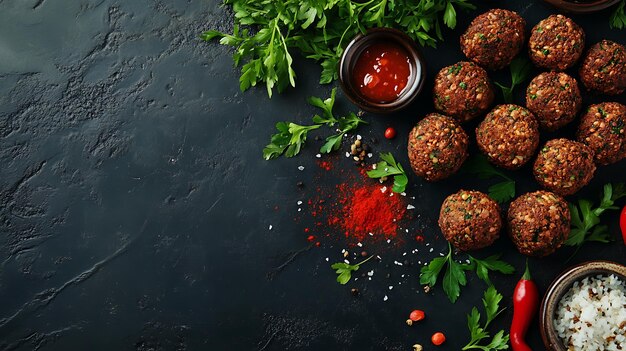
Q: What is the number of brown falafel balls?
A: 11